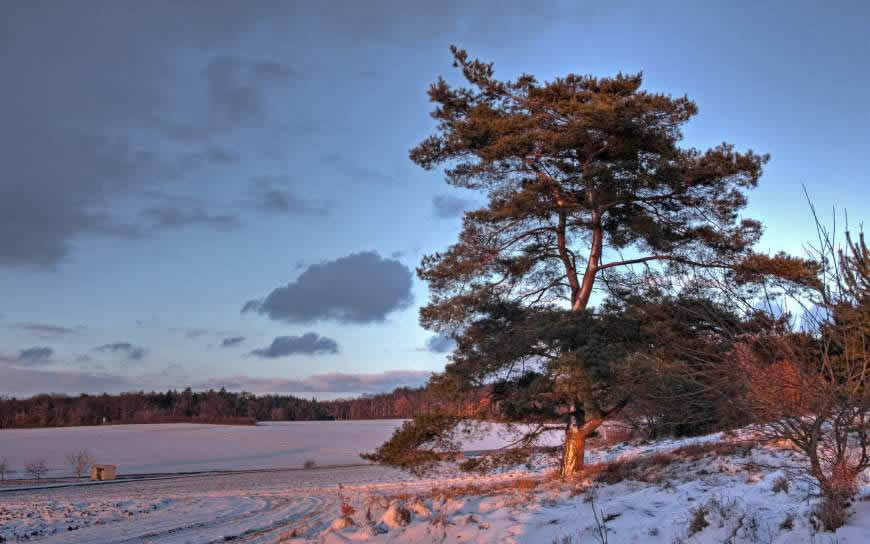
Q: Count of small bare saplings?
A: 3